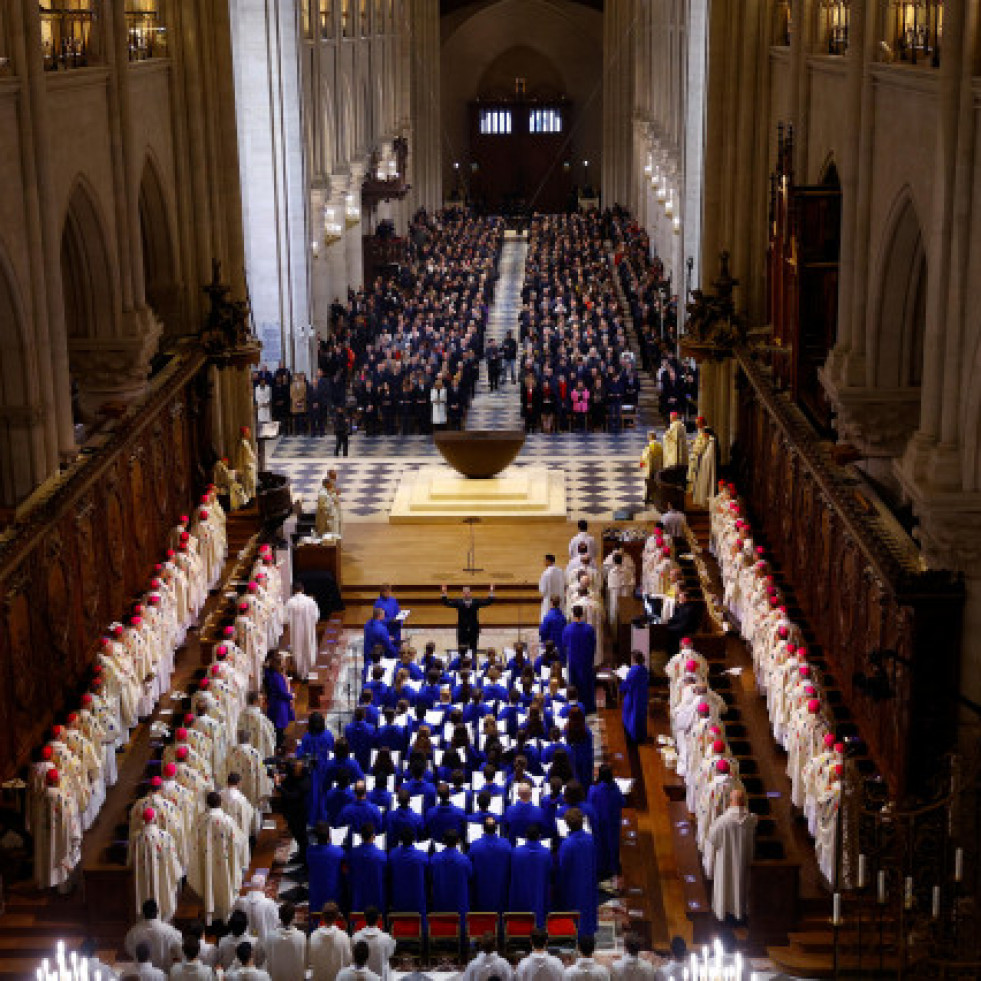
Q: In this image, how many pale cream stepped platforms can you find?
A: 1